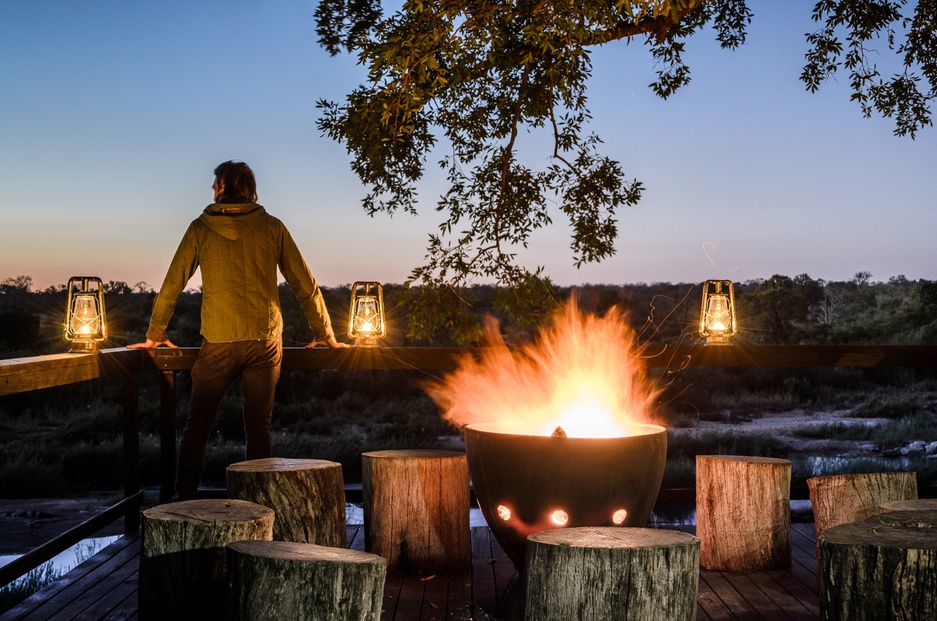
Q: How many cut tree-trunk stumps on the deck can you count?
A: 9